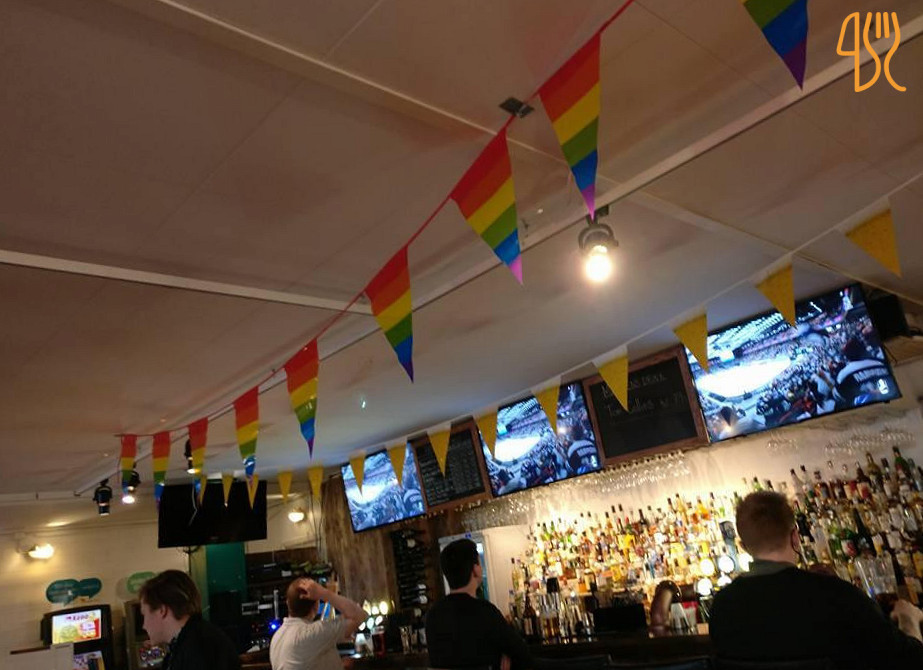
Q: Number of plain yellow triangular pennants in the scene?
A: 14